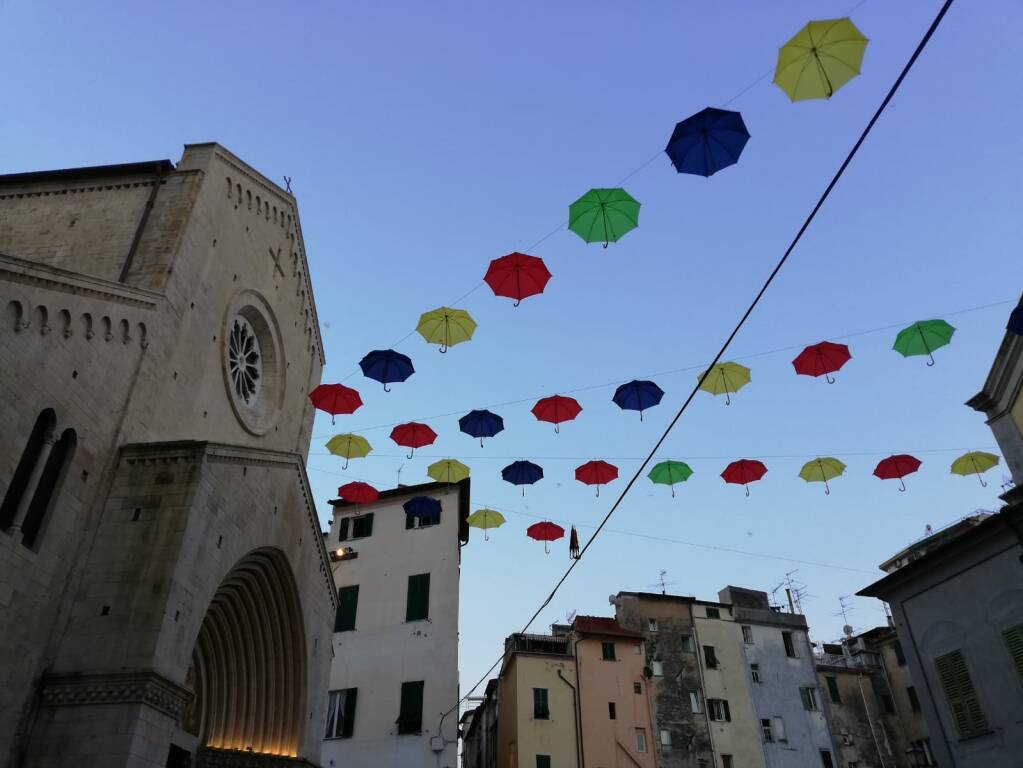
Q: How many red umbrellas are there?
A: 10